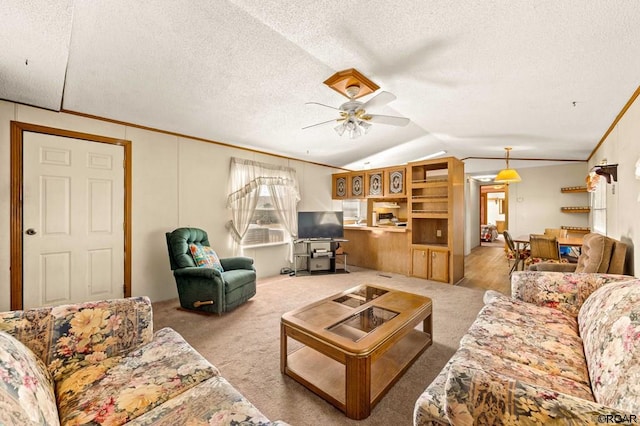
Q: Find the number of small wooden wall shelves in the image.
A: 3